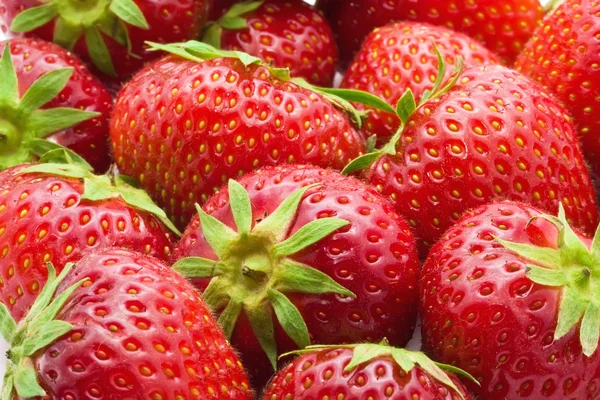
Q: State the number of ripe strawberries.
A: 13